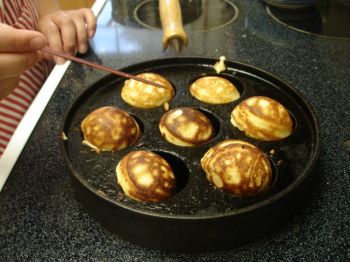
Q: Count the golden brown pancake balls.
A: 7